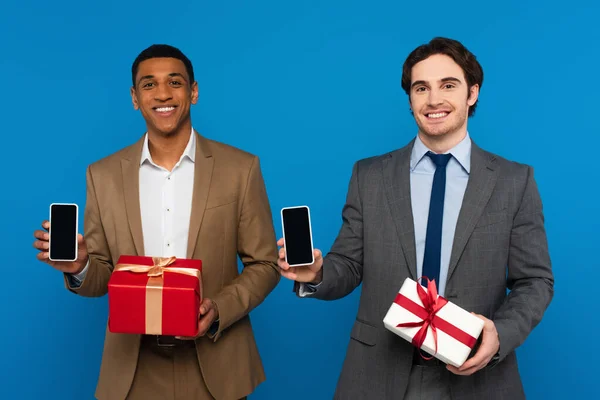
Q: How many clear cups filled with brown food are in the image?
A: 0